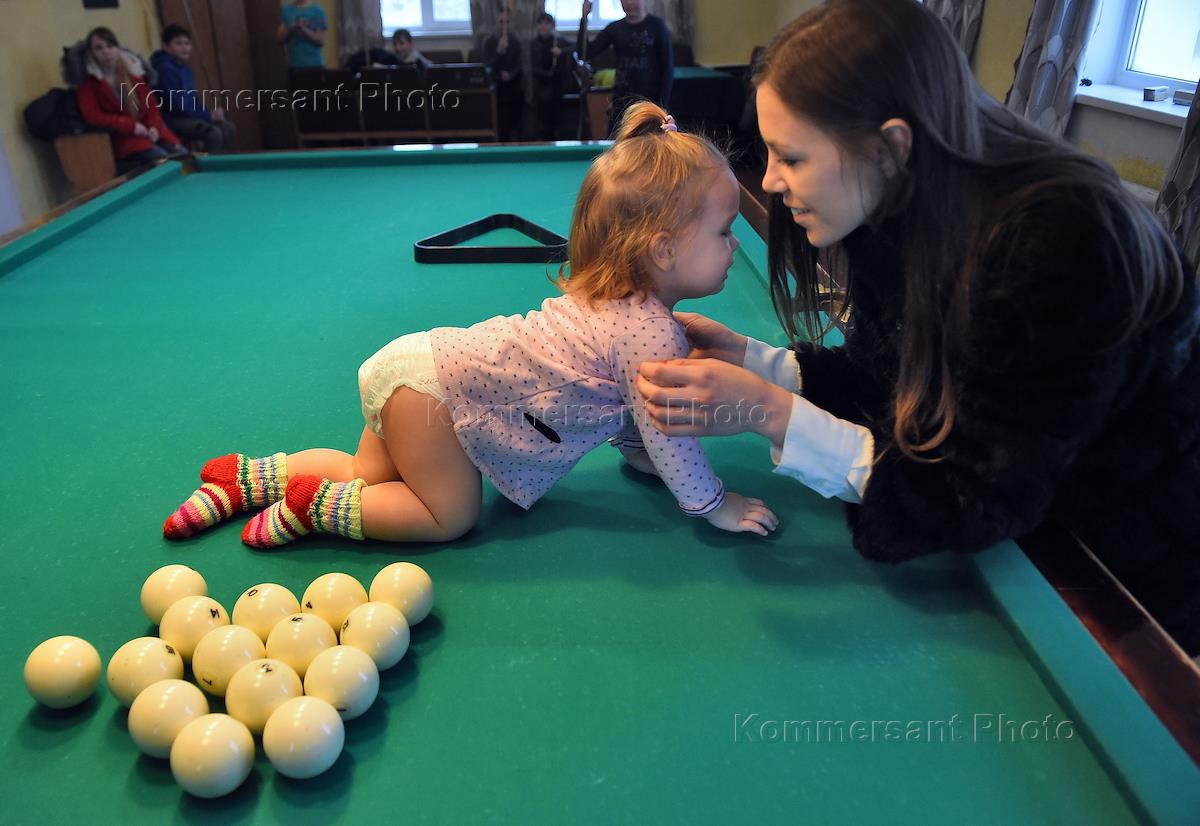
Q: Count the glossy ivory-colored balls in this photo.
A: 15